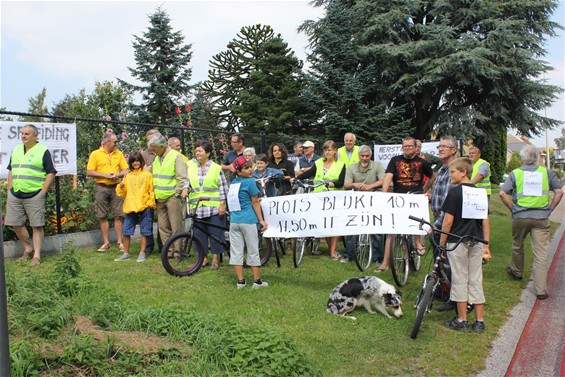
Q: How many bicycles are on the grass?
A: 6